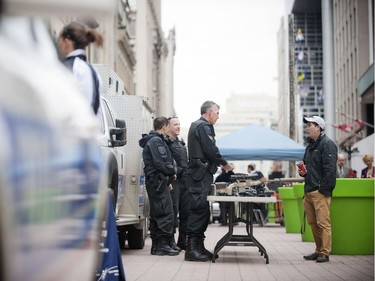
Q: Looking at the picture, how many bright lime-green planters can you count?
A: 3